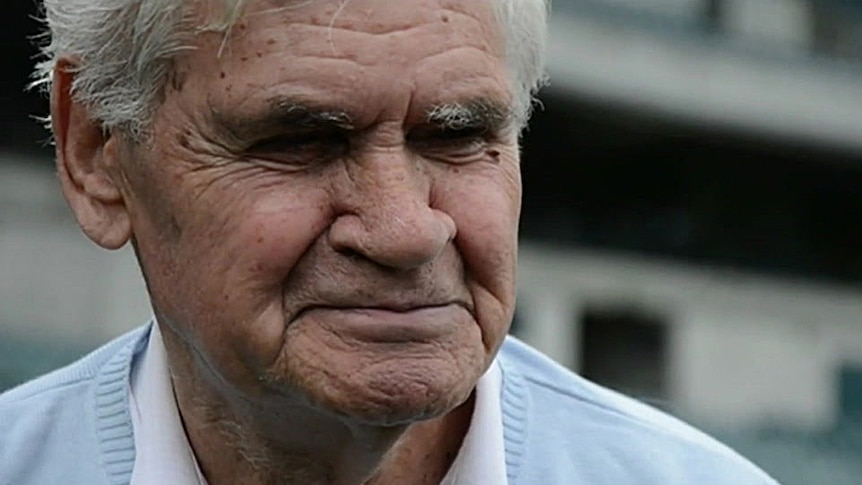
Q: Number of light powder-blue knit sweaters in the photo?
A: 1